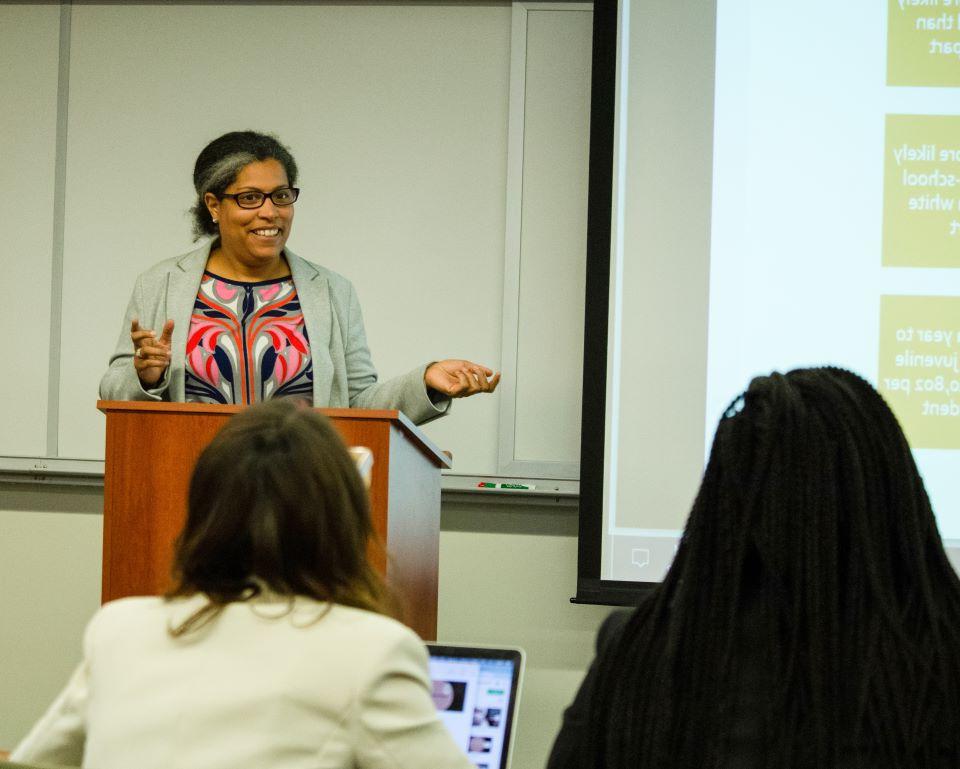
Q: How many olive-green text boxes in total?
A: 3